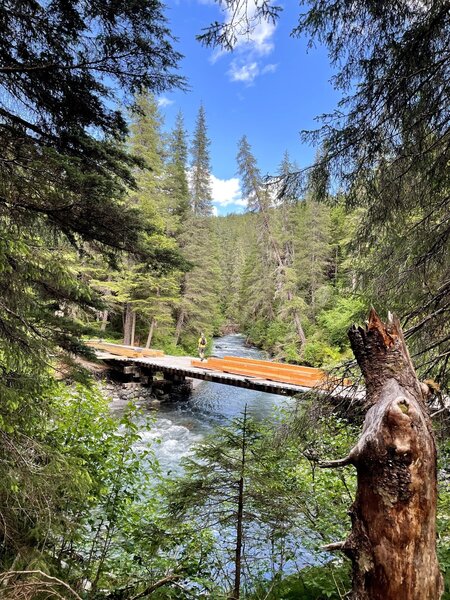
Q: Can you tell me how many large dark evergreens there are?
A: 2